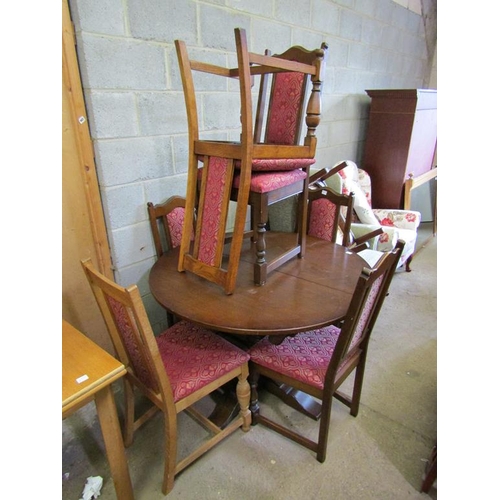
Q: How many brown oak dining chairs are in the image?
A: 6